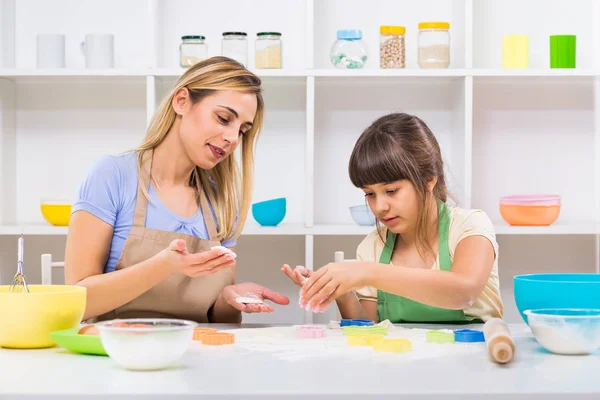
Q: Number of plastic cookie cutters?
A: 9